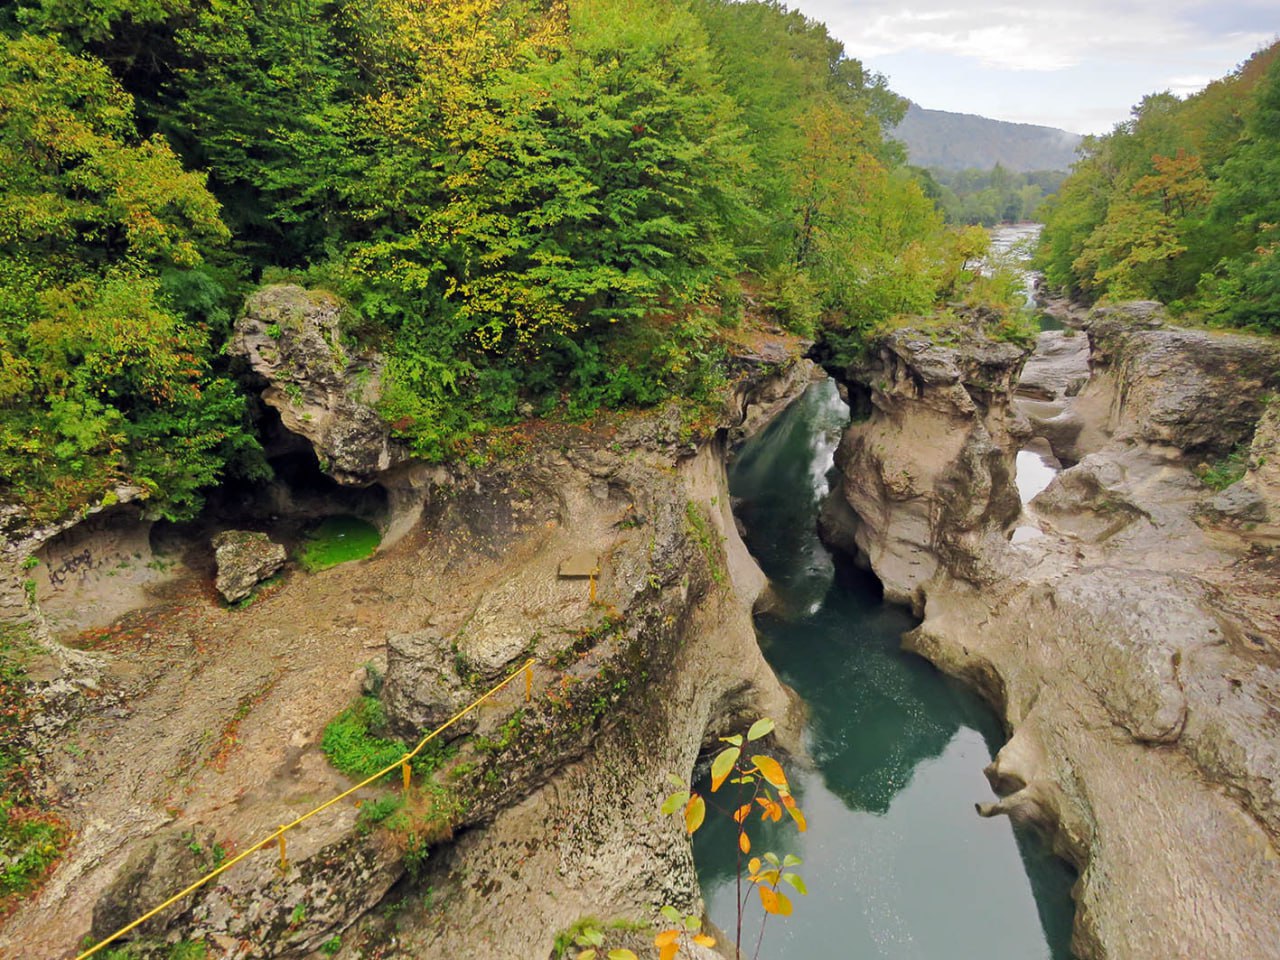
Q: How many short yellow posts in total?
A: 4